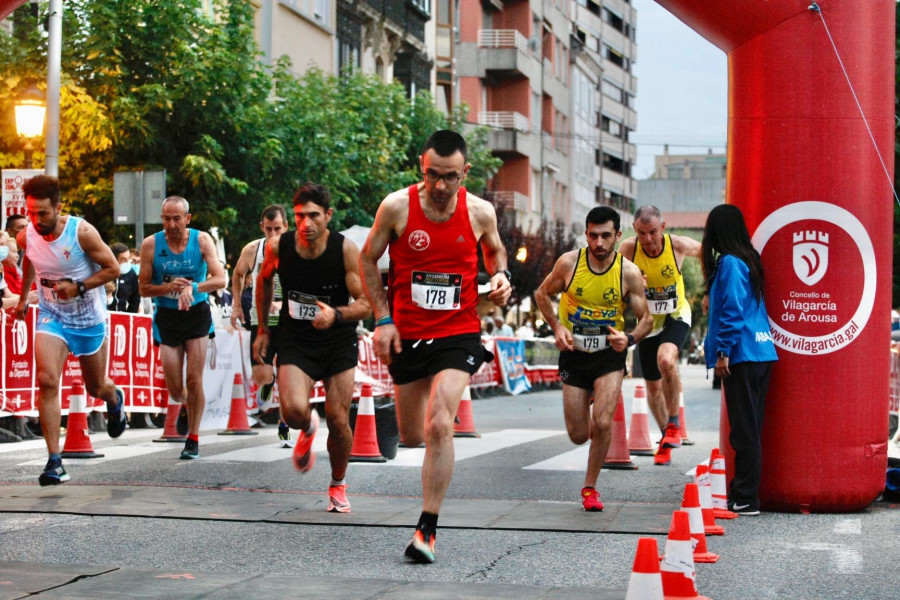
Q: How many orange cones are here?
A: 14